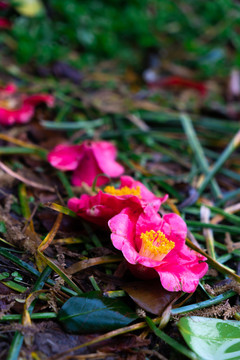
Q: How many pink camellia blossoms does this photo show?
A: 4